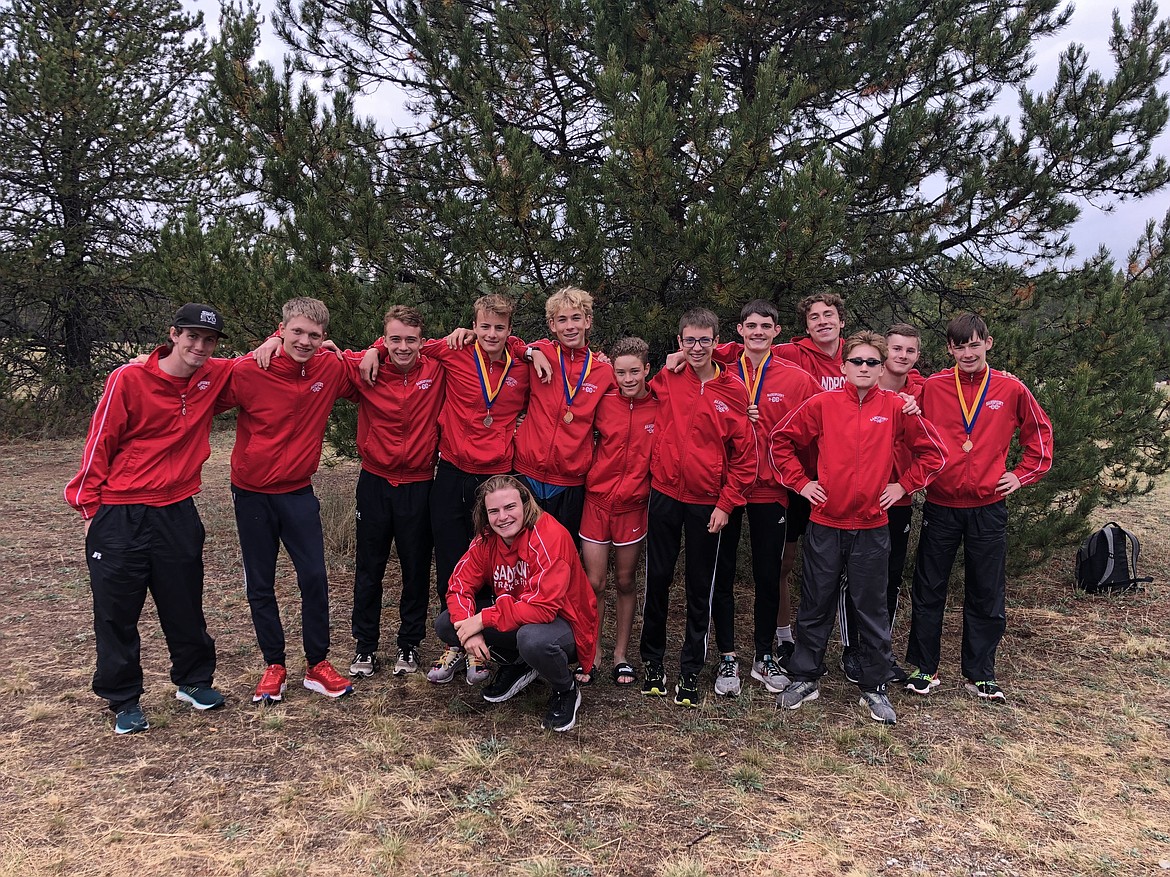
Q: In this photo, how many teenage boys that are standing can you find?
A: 12